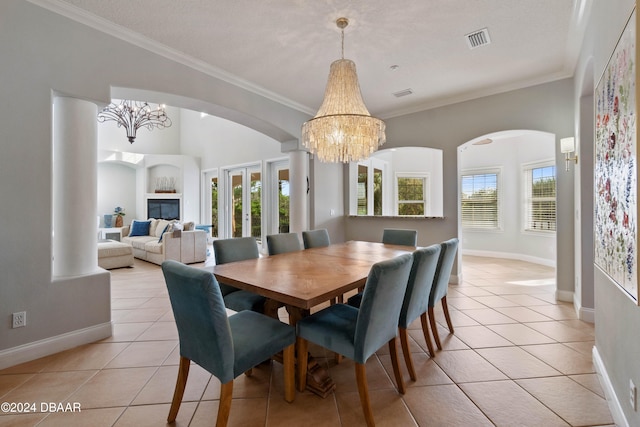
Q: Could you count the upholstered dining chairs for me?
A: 8